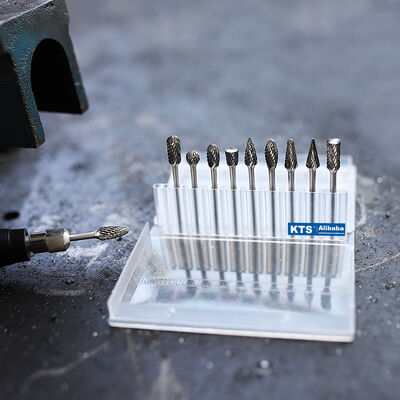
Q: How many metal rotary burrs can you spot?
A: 10